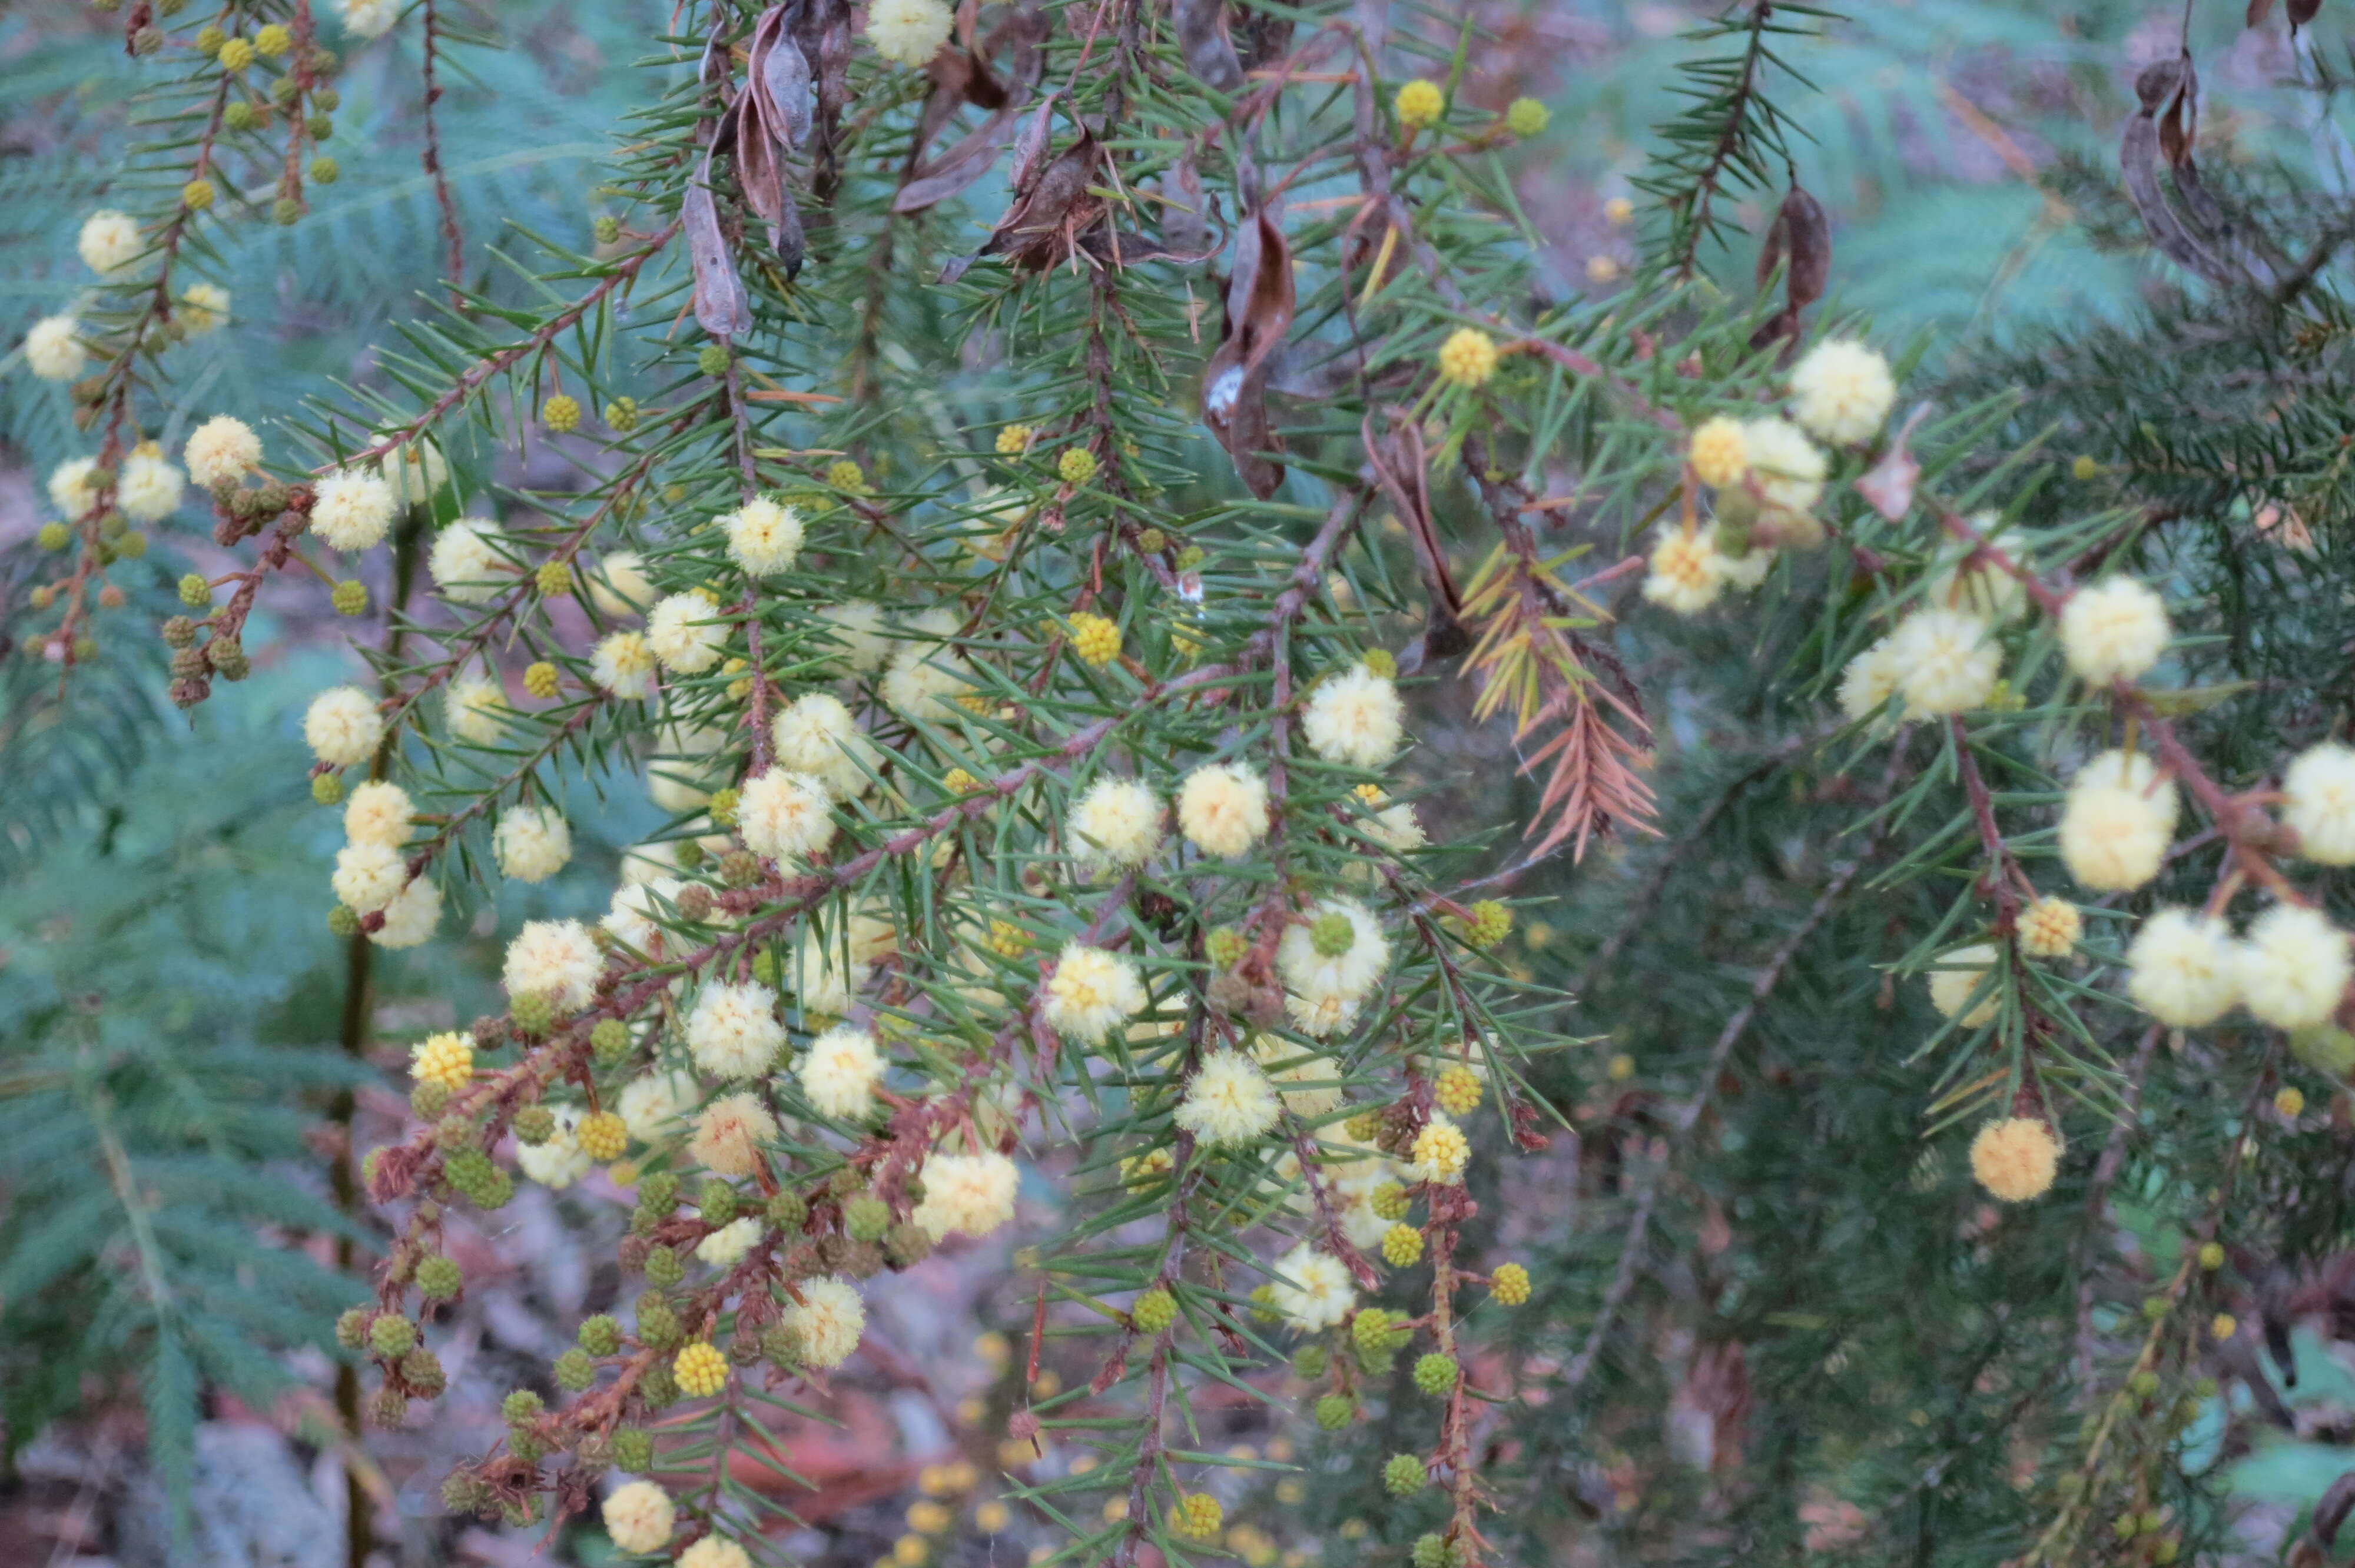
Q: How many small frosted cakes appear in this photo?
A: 0